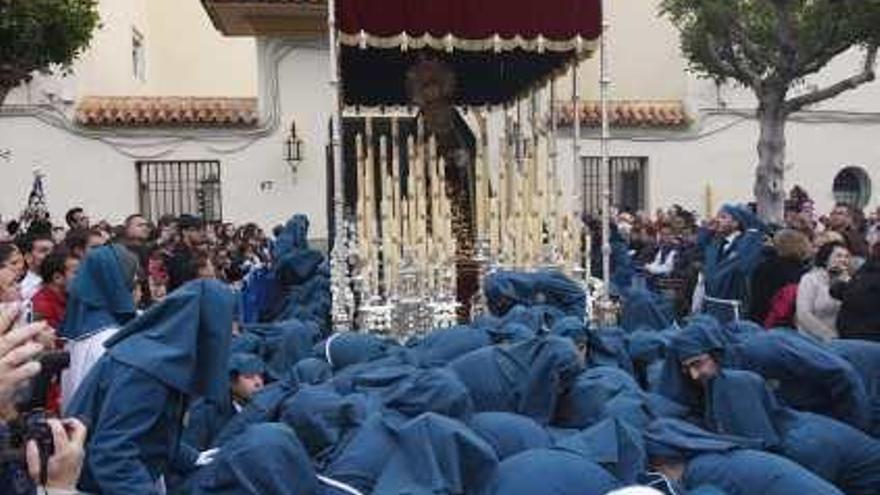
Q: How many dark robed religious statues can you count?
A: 1